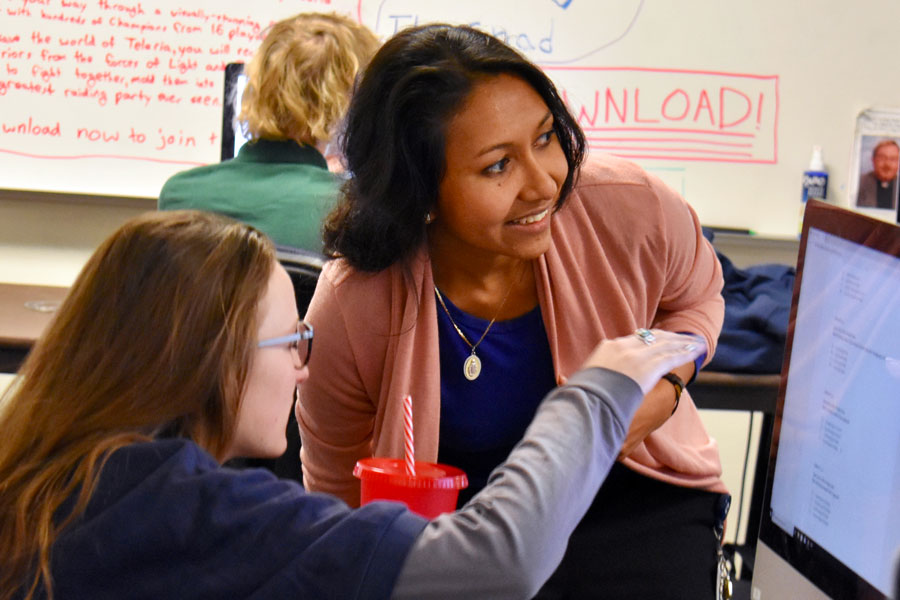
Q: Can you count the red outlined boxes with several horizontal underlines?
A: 1